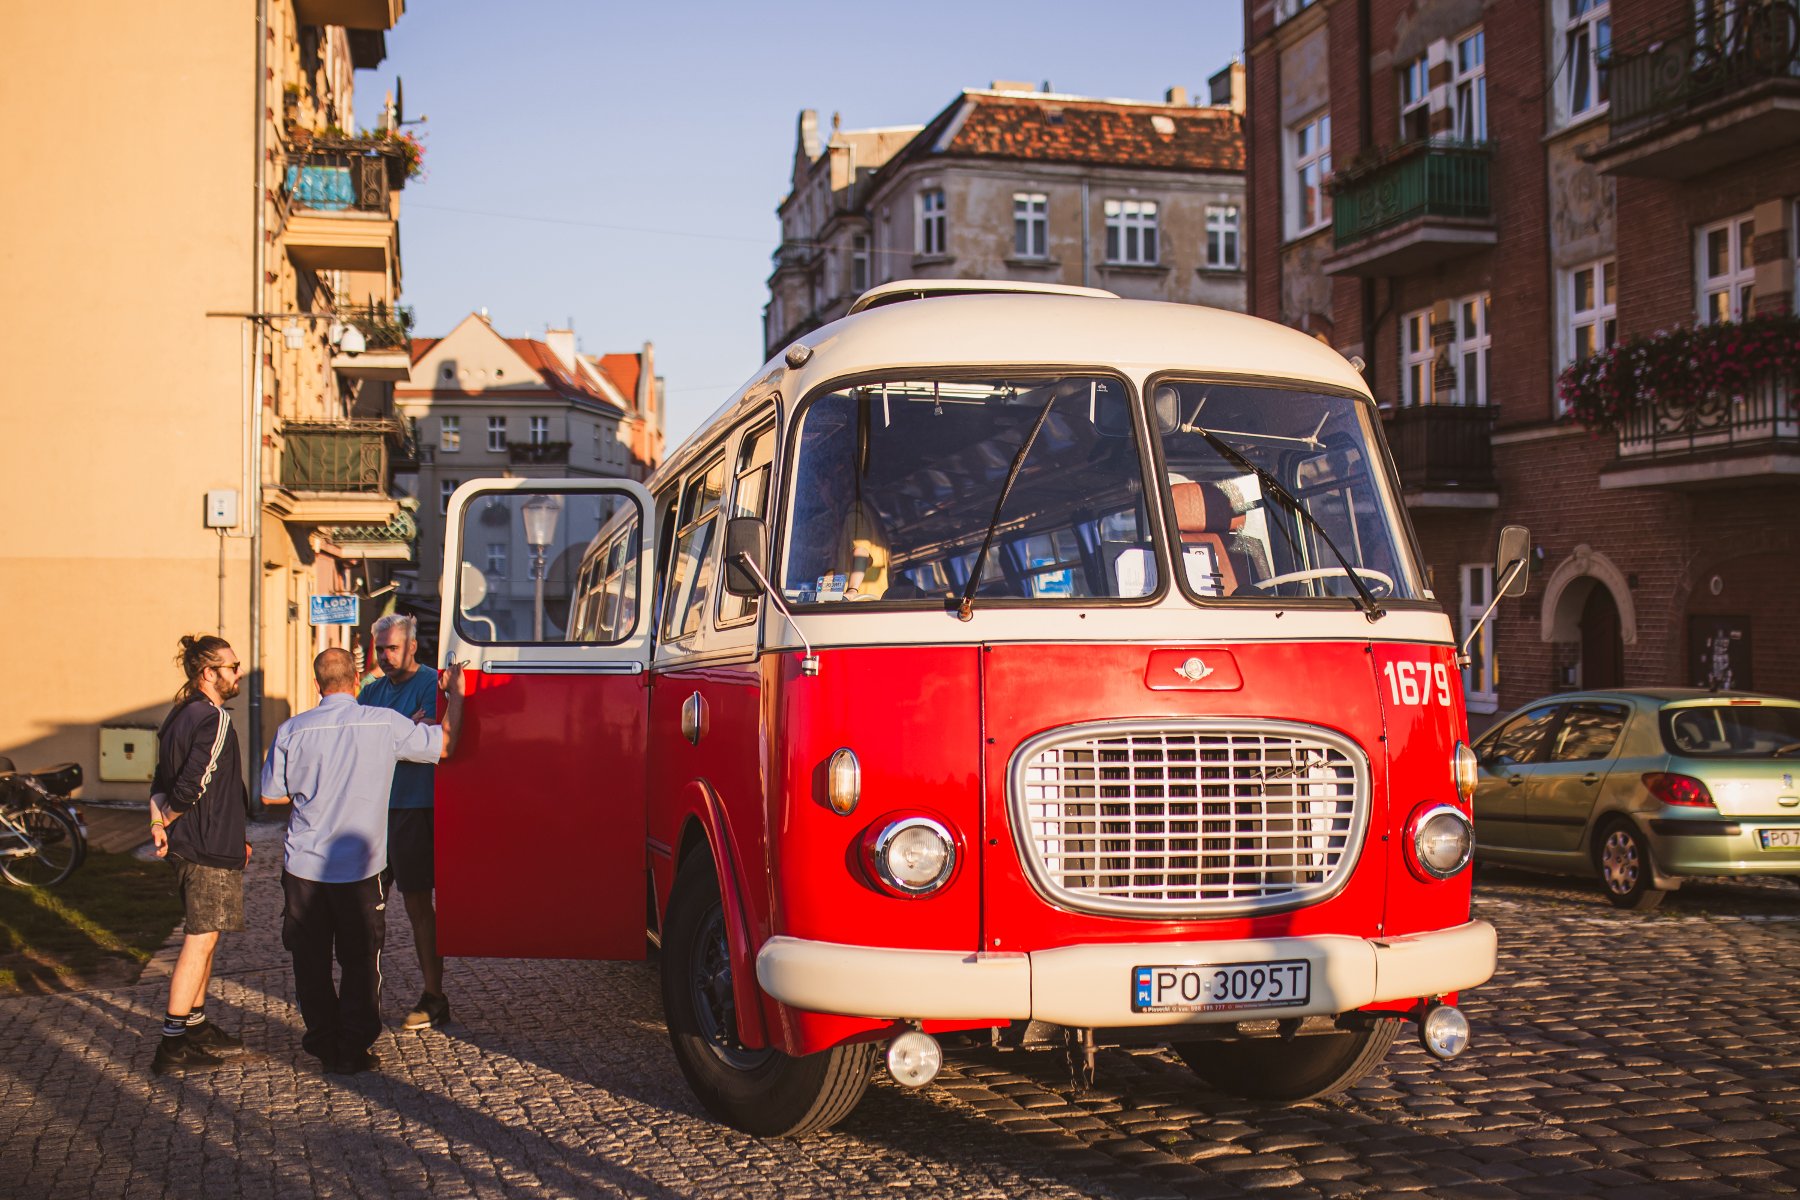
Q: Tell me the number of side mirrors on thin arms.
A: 2